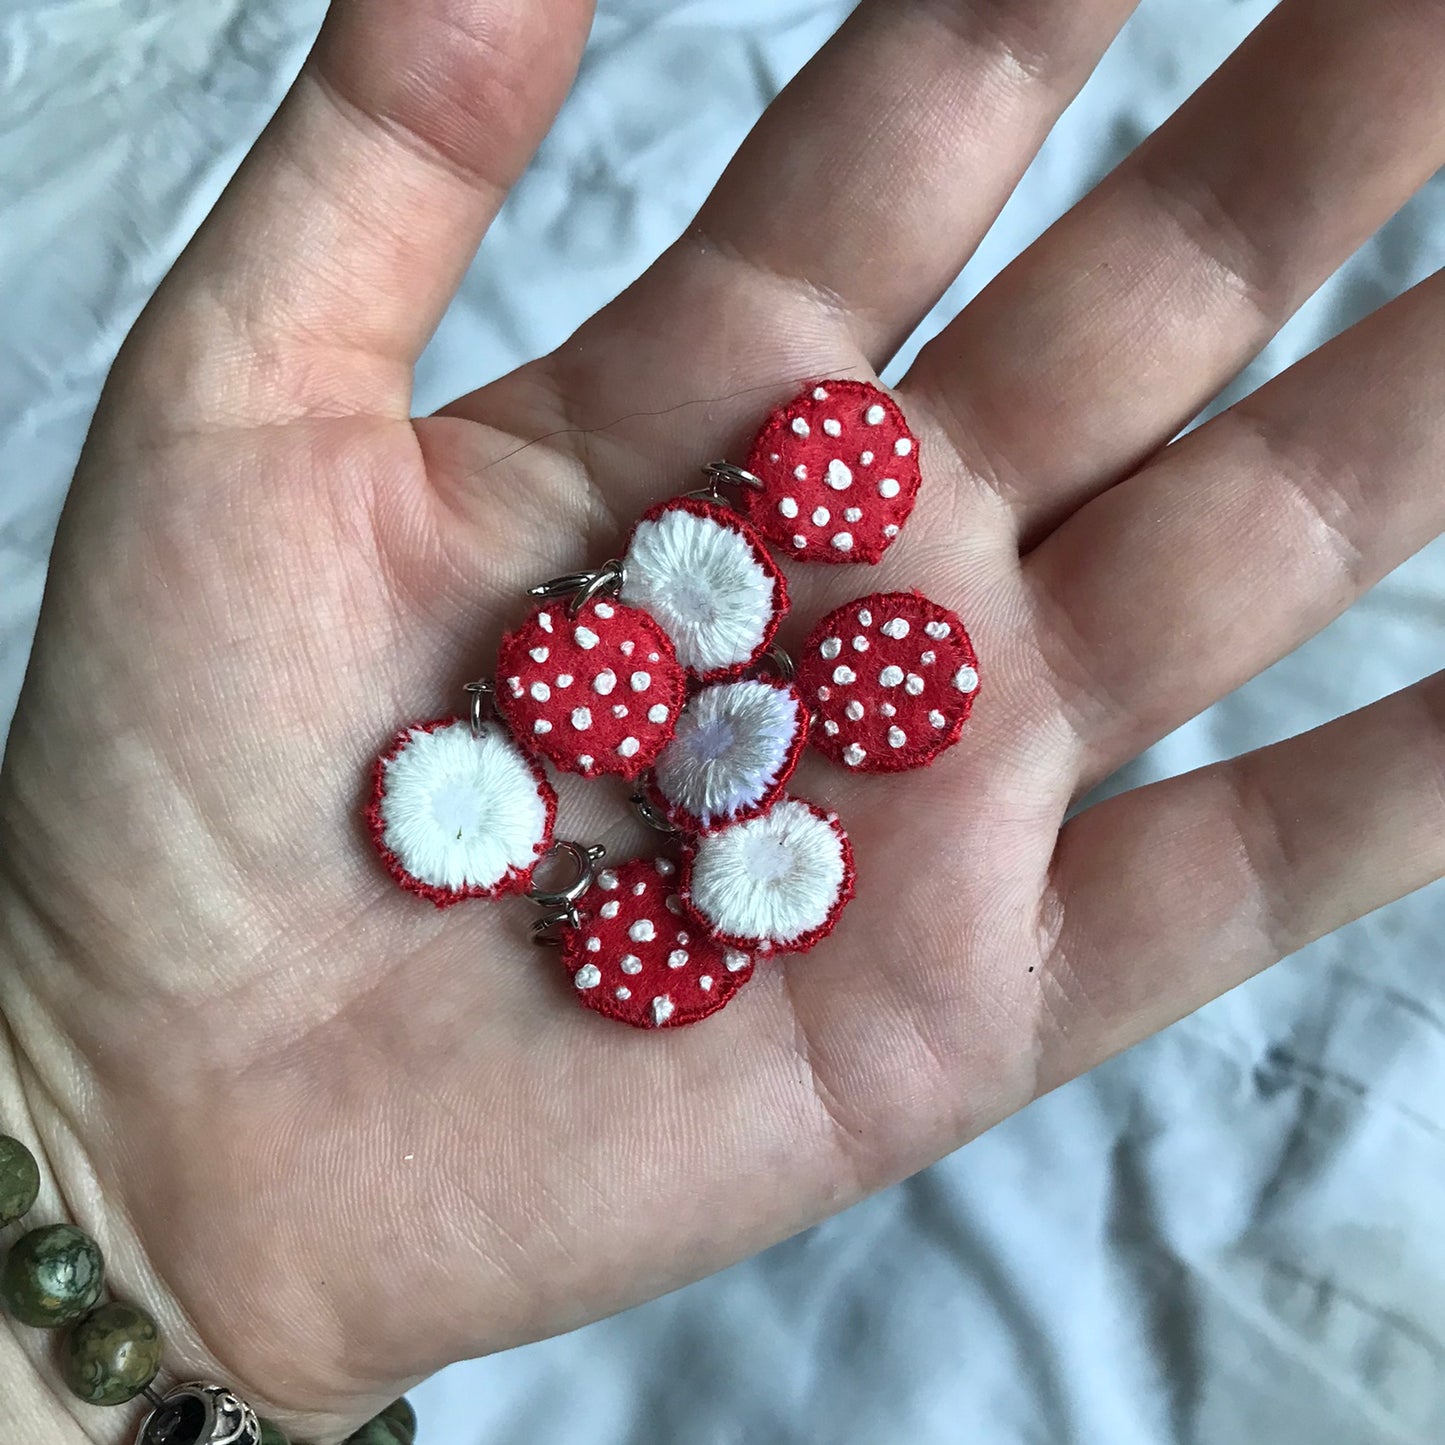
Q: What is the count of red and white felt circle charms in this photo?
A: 8